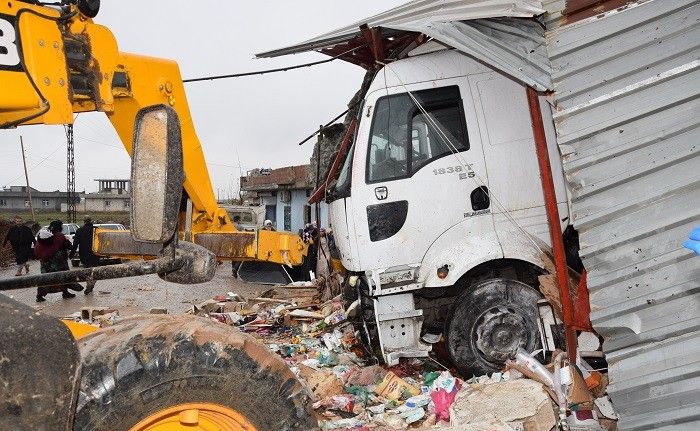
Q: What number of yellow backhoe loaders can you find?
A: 1